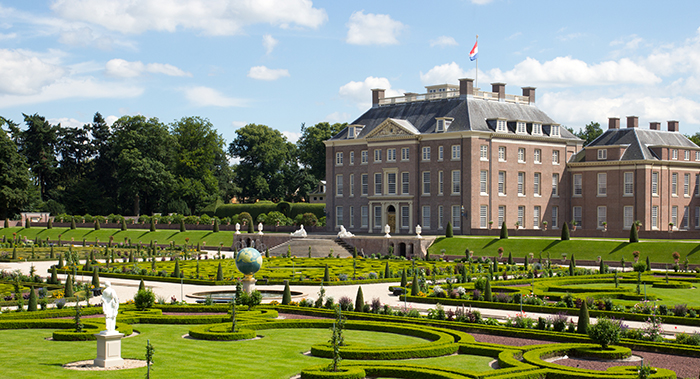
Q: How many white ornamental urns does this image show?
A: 4